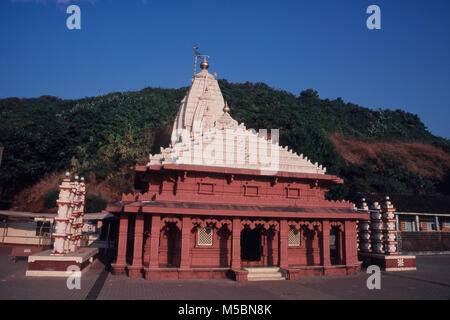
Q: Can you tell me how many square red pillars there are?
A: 8